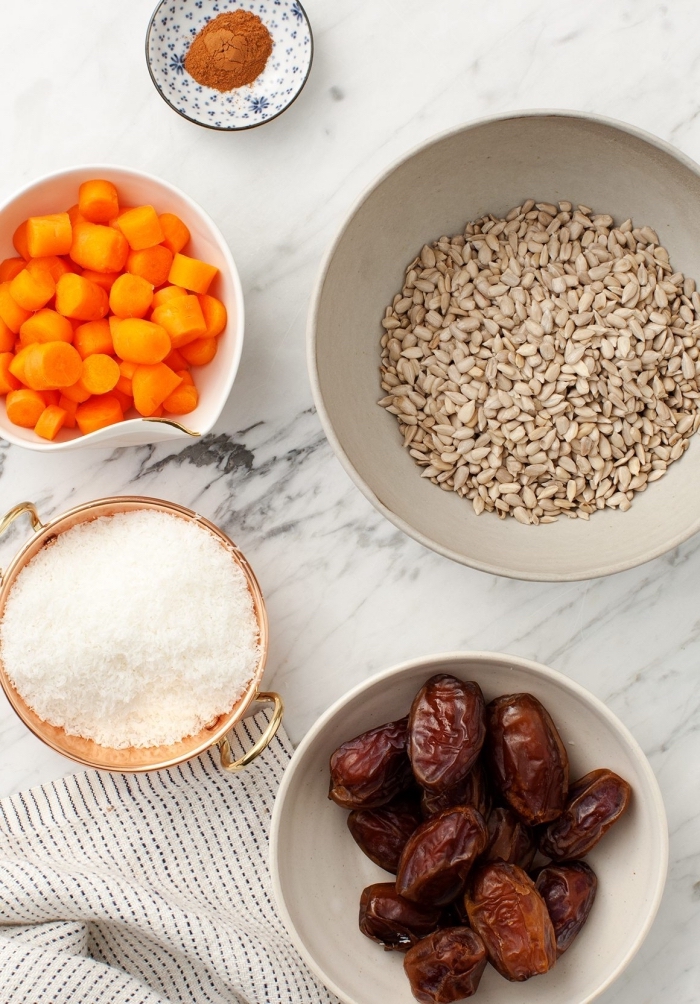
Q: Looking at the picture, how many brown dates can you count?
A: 12